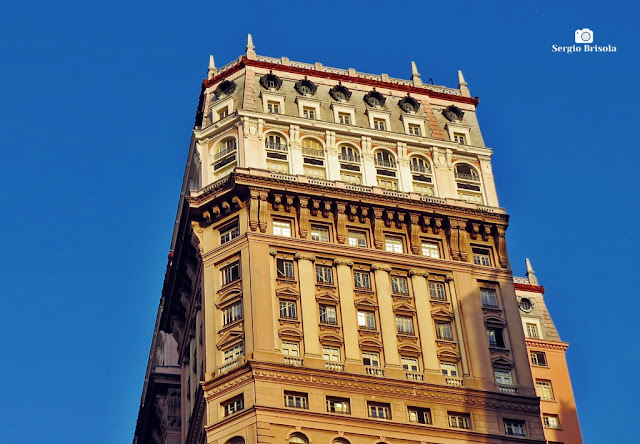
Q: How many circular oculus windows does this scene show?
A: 8